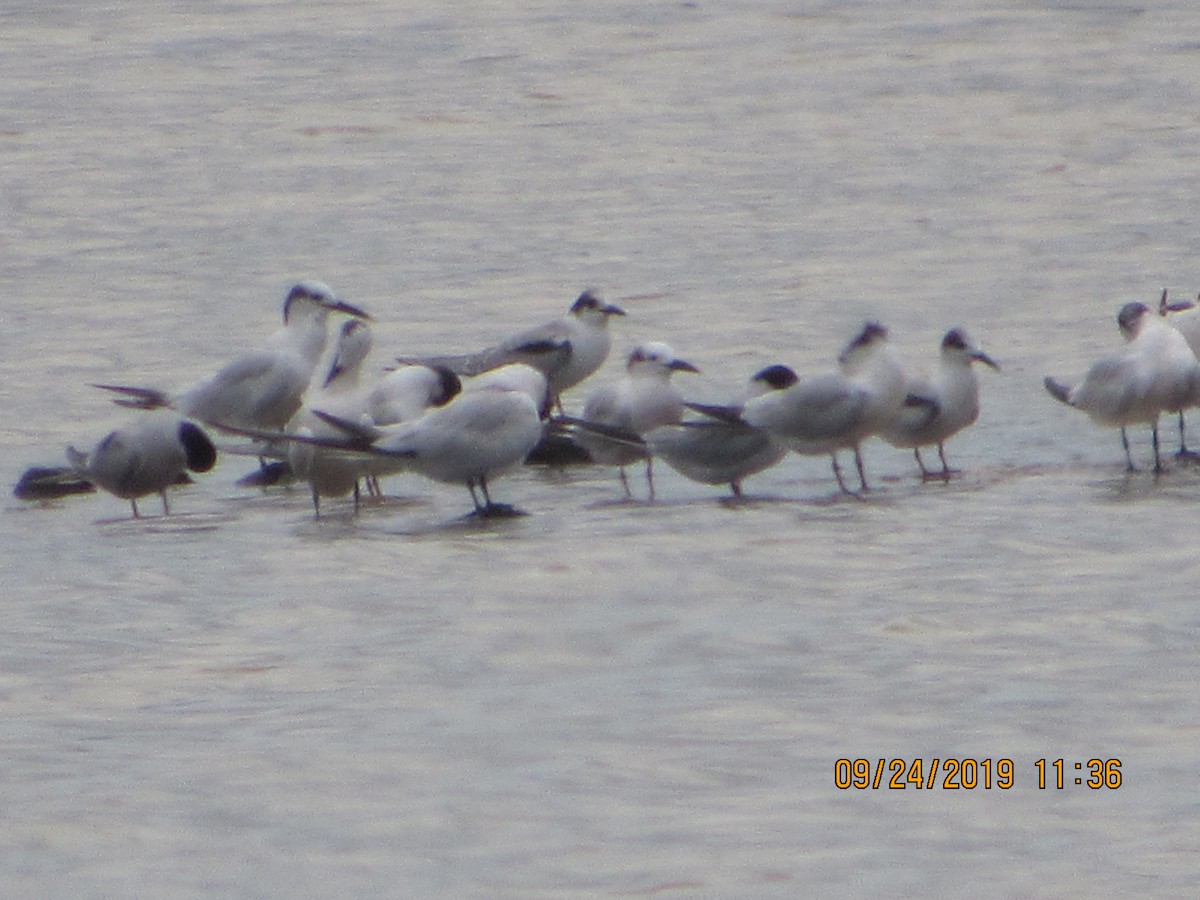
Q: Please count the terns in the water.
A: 12